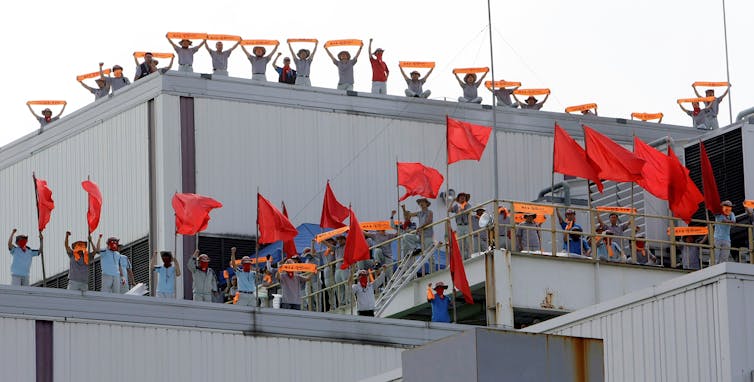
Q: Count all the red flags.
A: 15